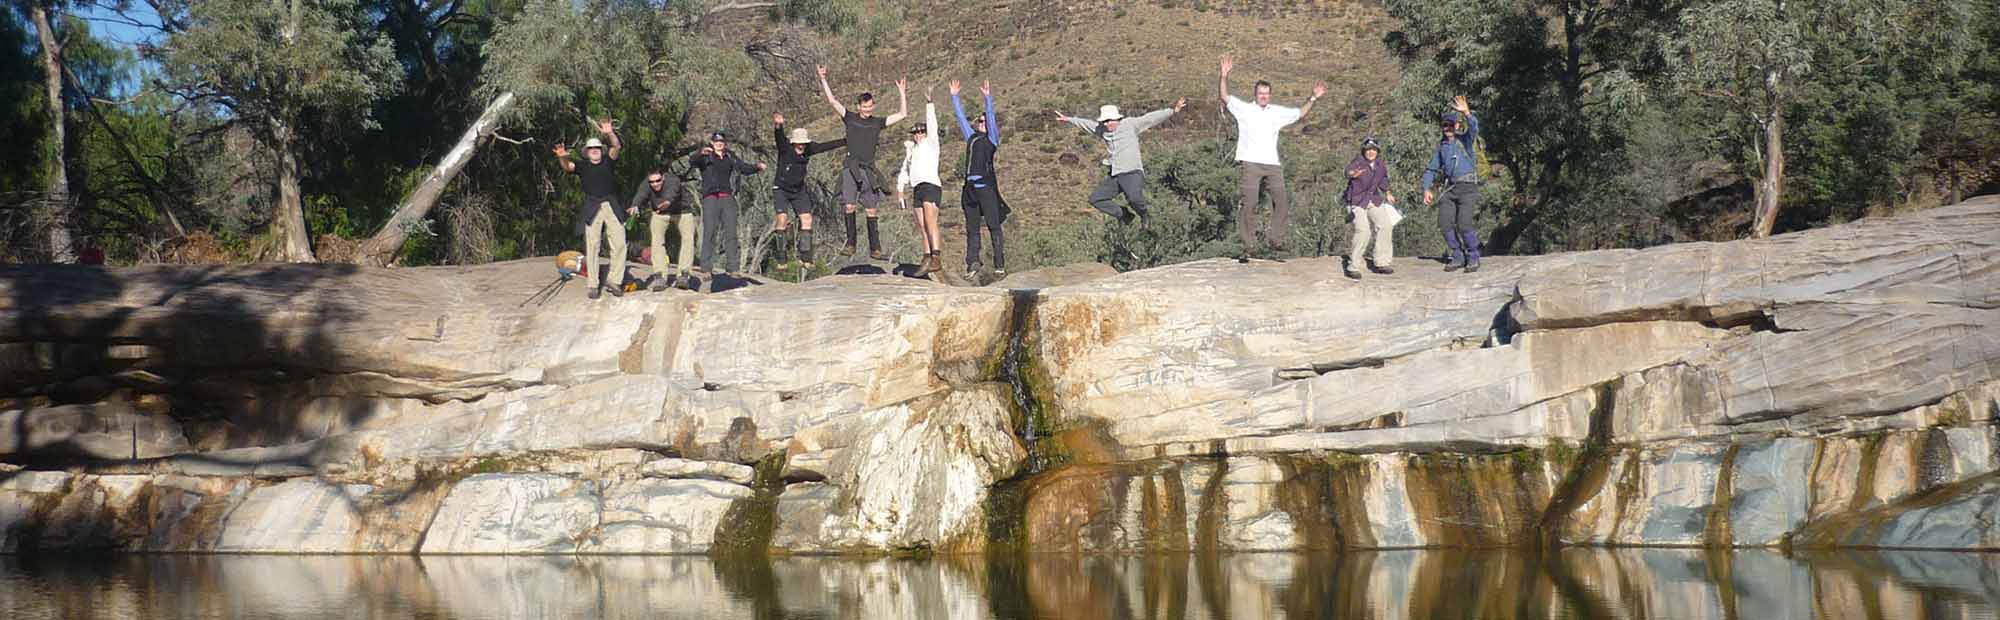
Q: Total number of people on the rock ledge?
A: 11